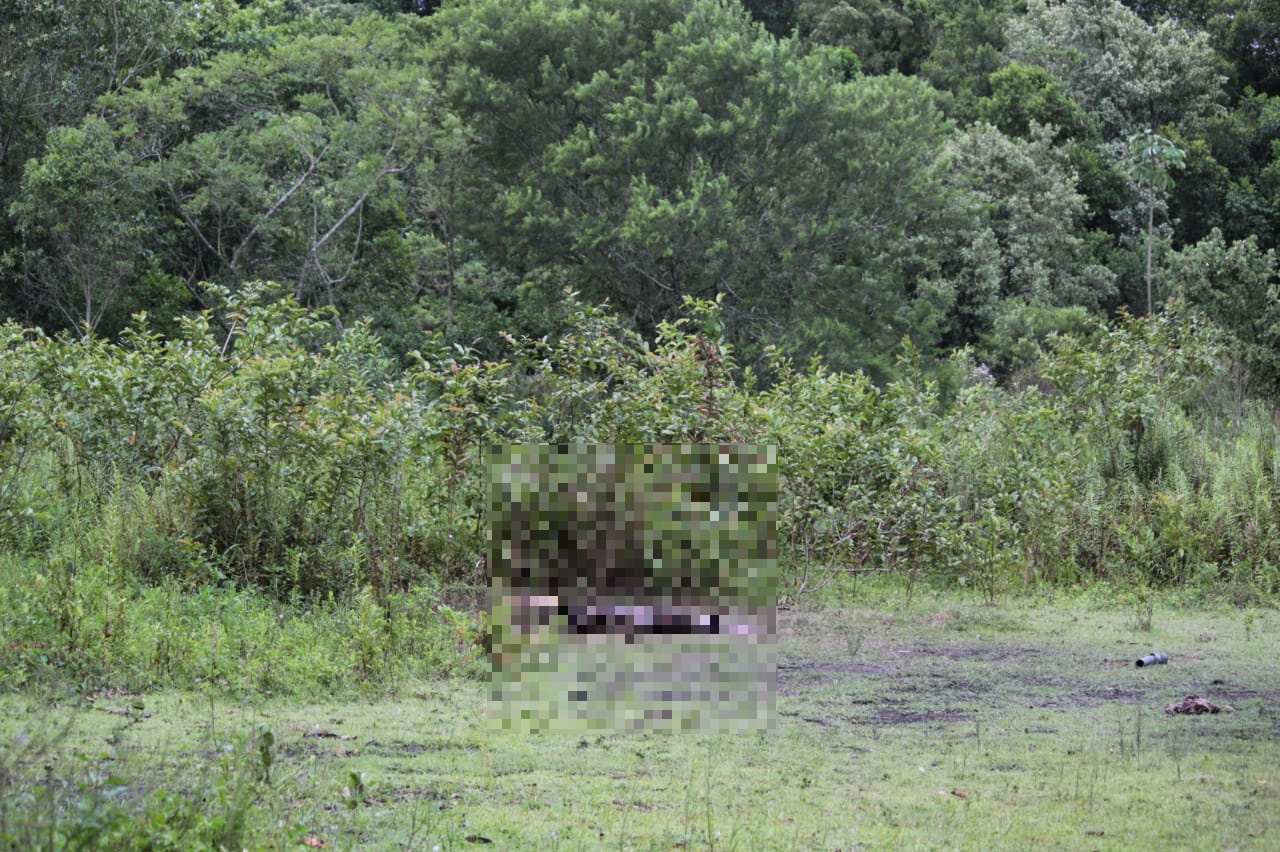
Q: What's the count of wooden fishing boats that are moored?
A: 0